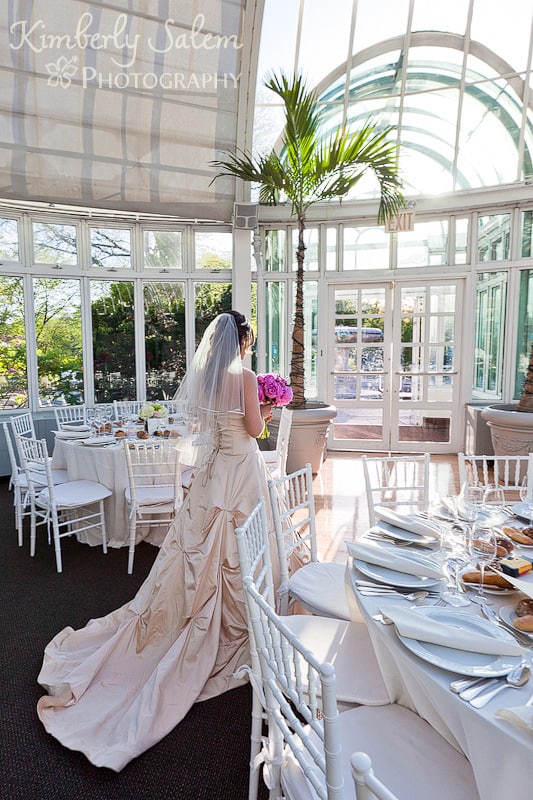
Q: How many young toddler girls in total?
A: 0